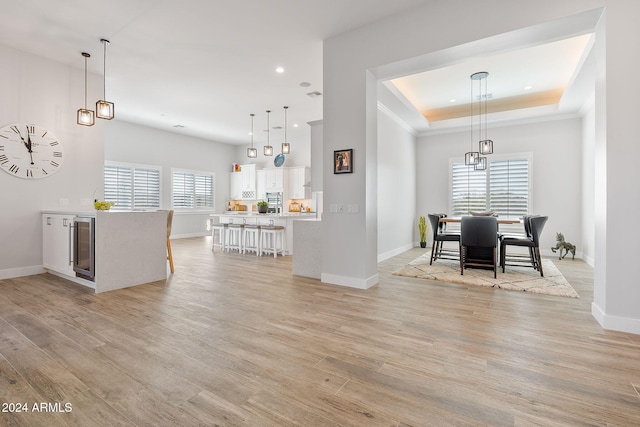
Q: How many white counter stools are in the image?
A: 4